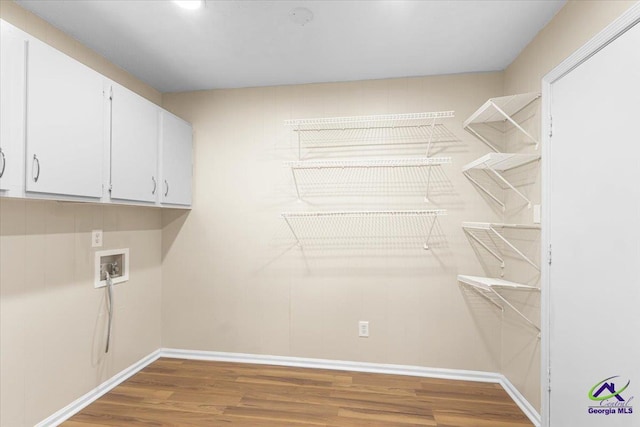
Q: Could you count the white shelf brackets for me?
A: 14